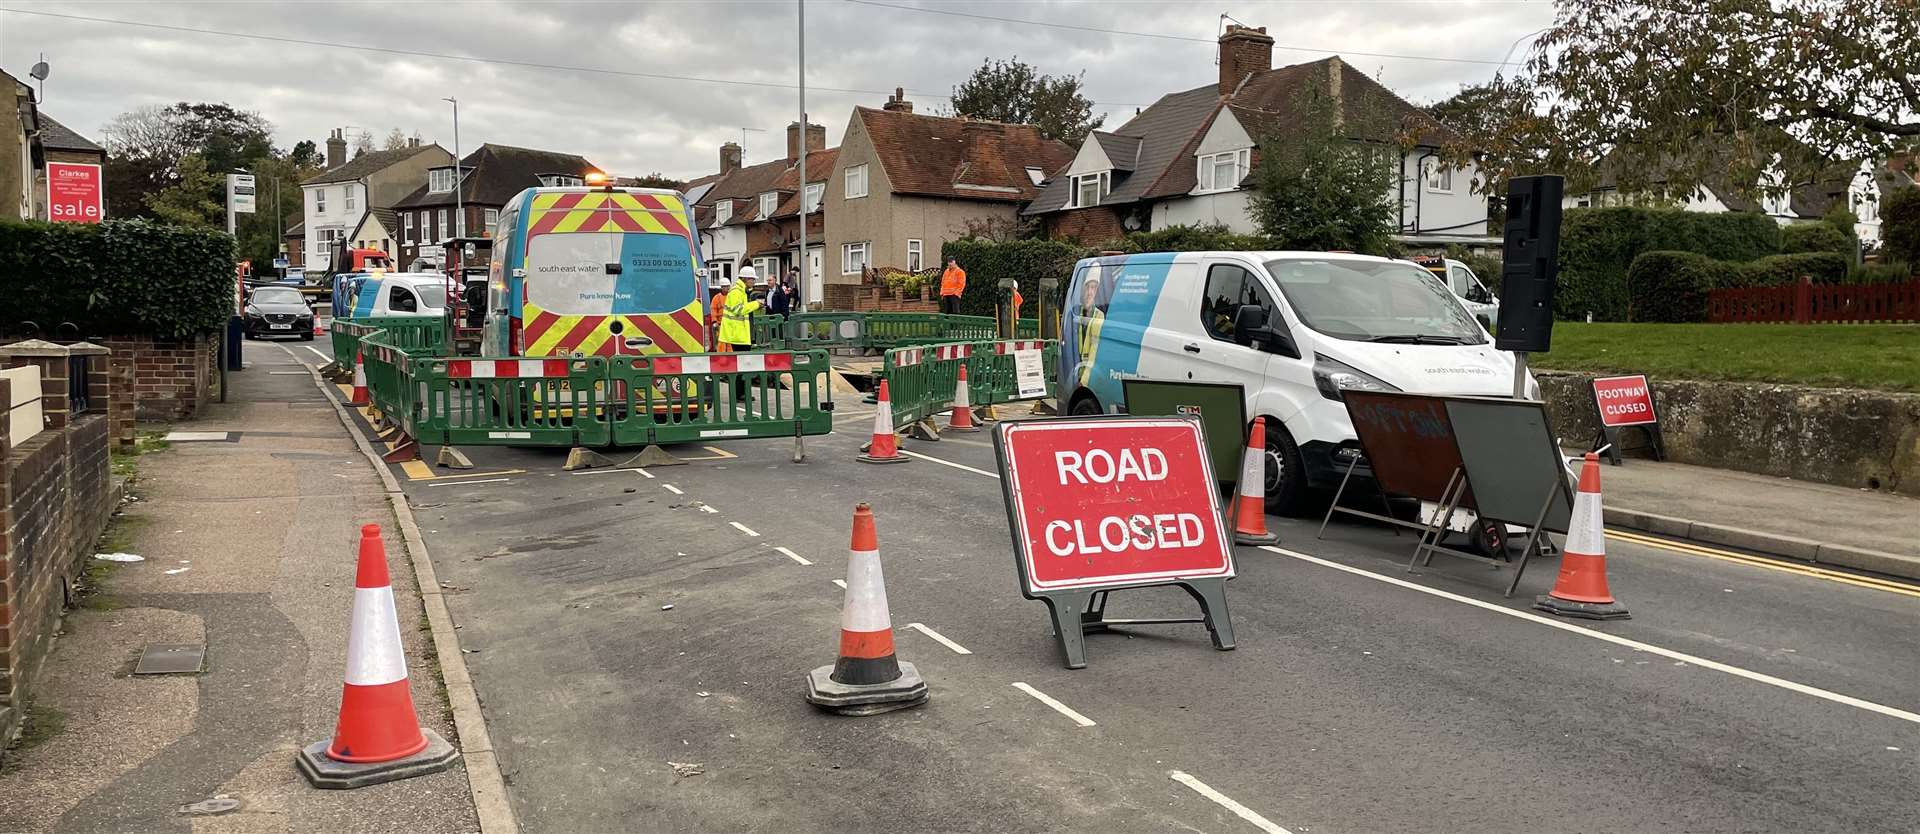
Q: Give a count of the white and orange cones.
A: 8